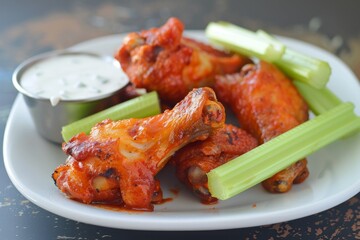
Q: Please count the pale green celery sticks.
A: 5